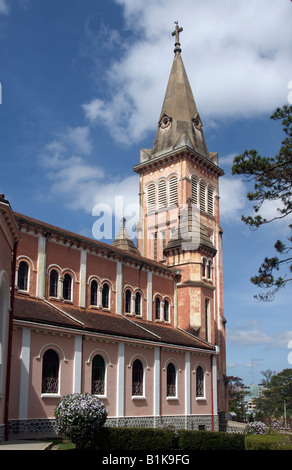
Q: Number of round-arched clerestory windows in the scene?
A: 9